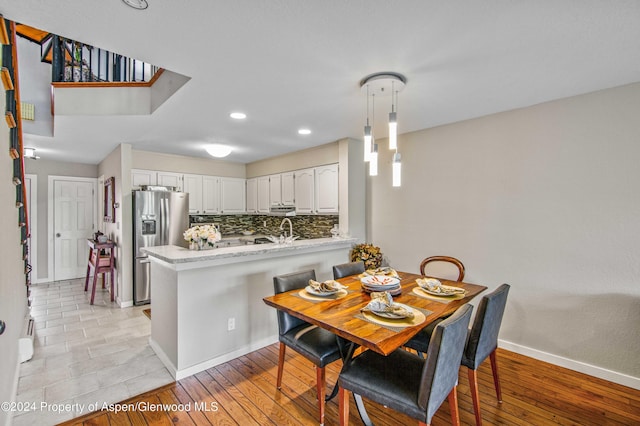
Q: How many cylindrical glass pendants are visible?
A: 4